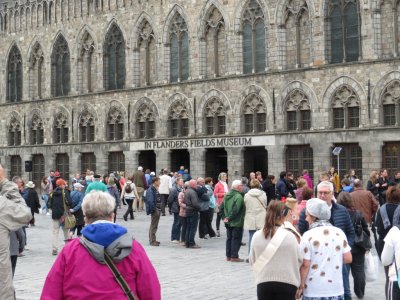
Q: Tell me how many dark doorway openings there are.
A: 4